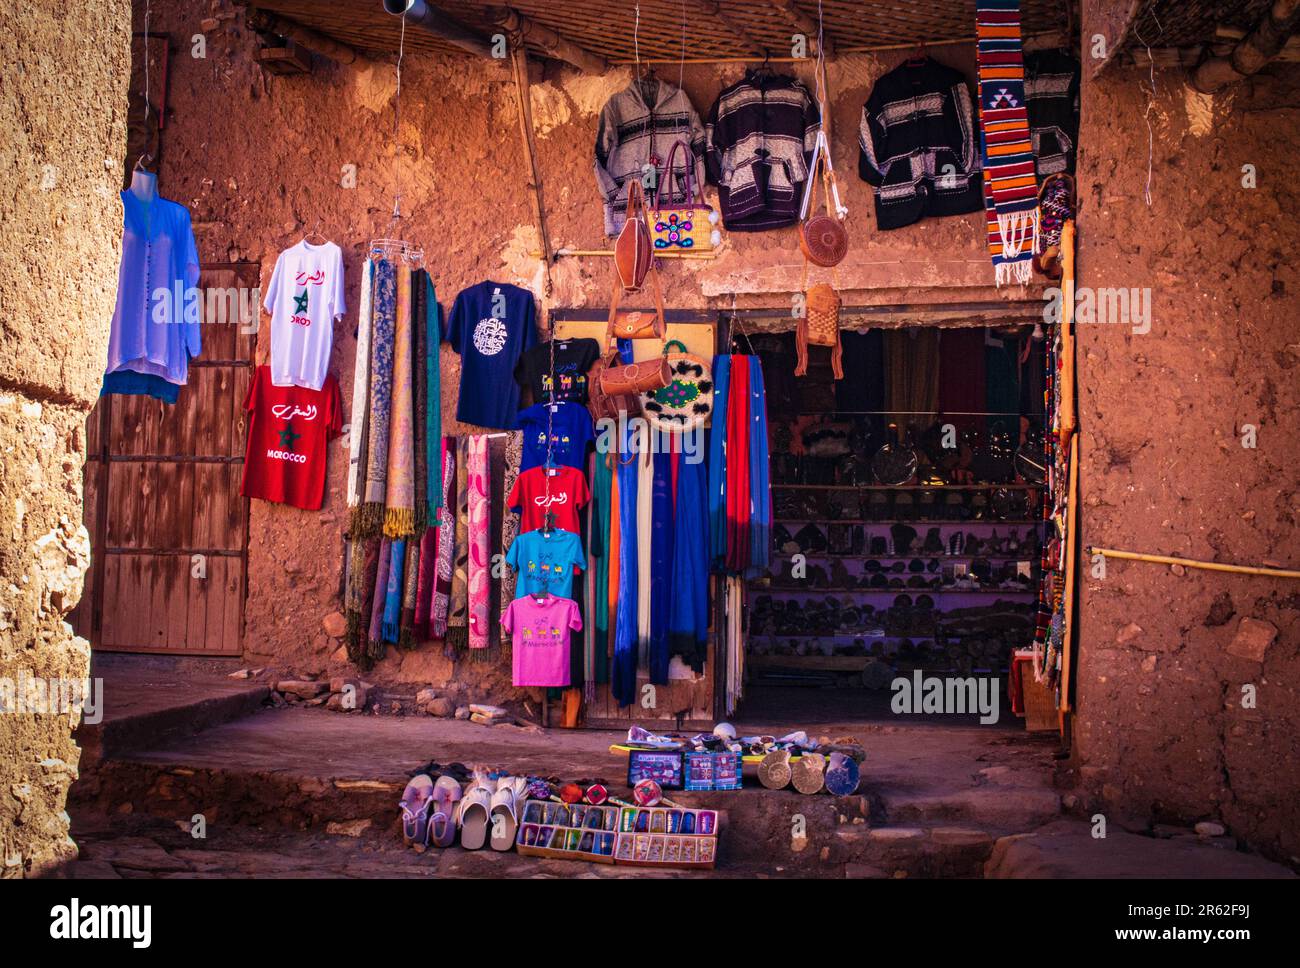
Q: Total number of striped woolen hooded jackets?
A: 4